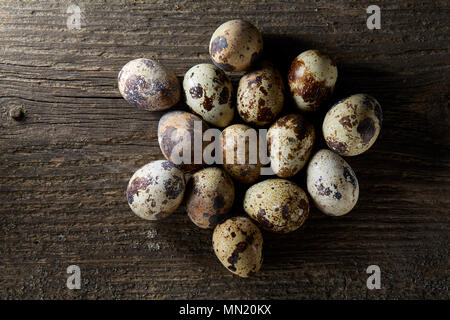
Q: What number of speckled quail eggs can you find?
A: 14